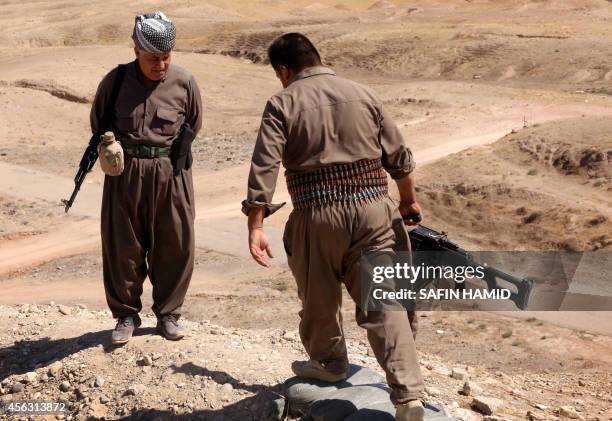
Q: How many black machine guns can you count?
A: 2